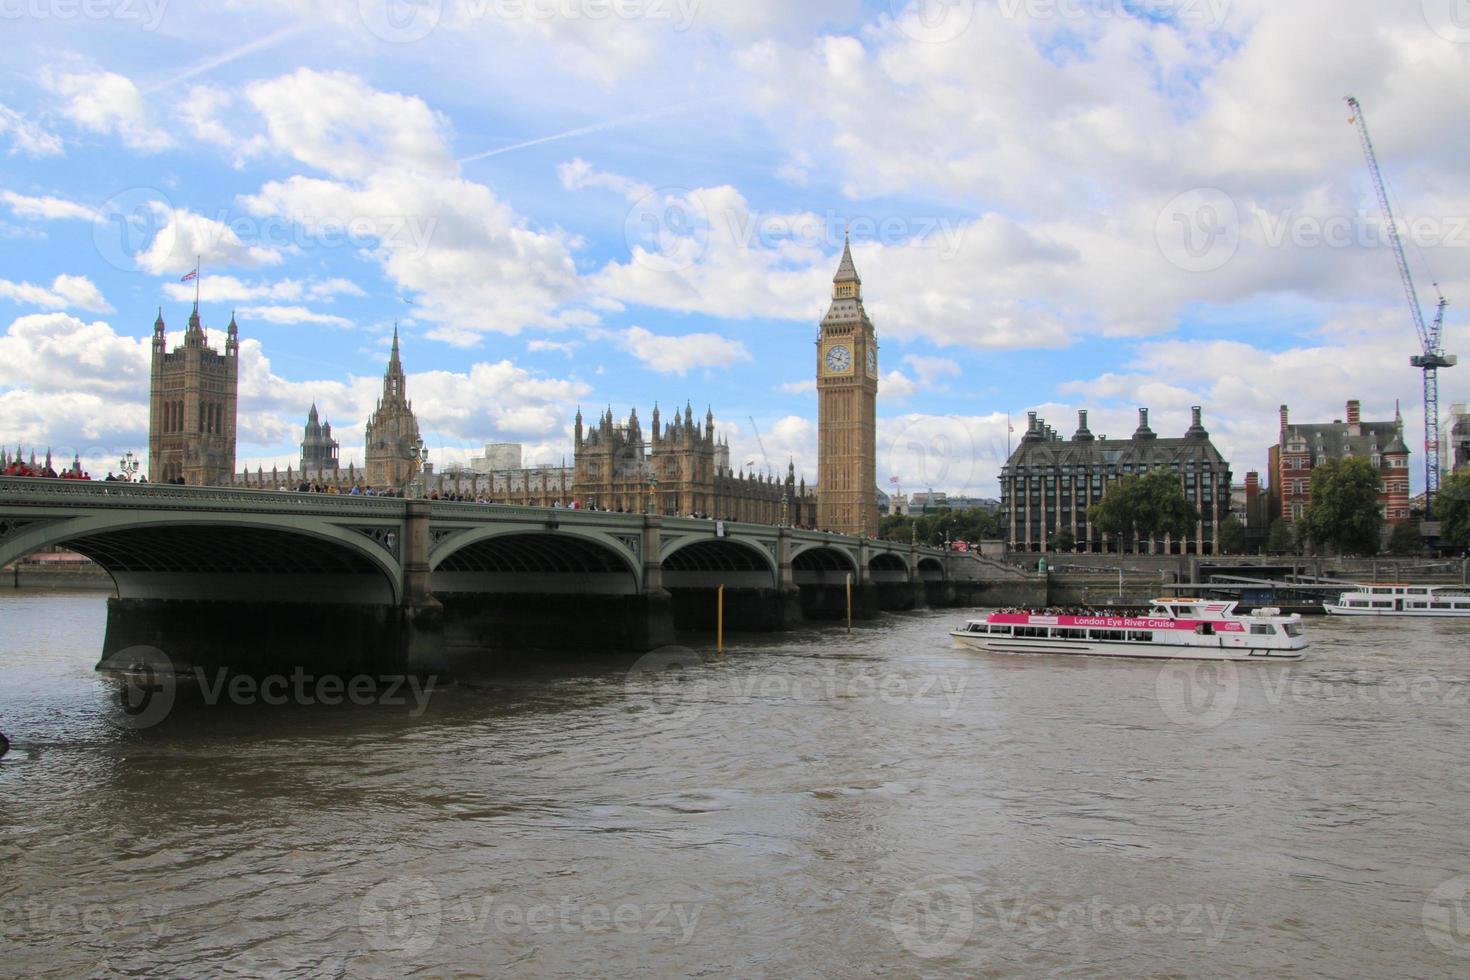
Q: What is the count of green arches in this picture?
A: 6